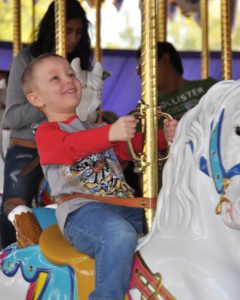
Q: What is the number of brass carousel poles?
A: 7